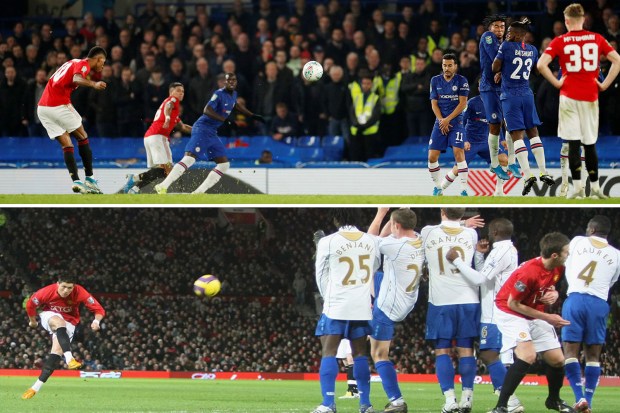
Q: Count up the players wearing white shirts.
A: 5